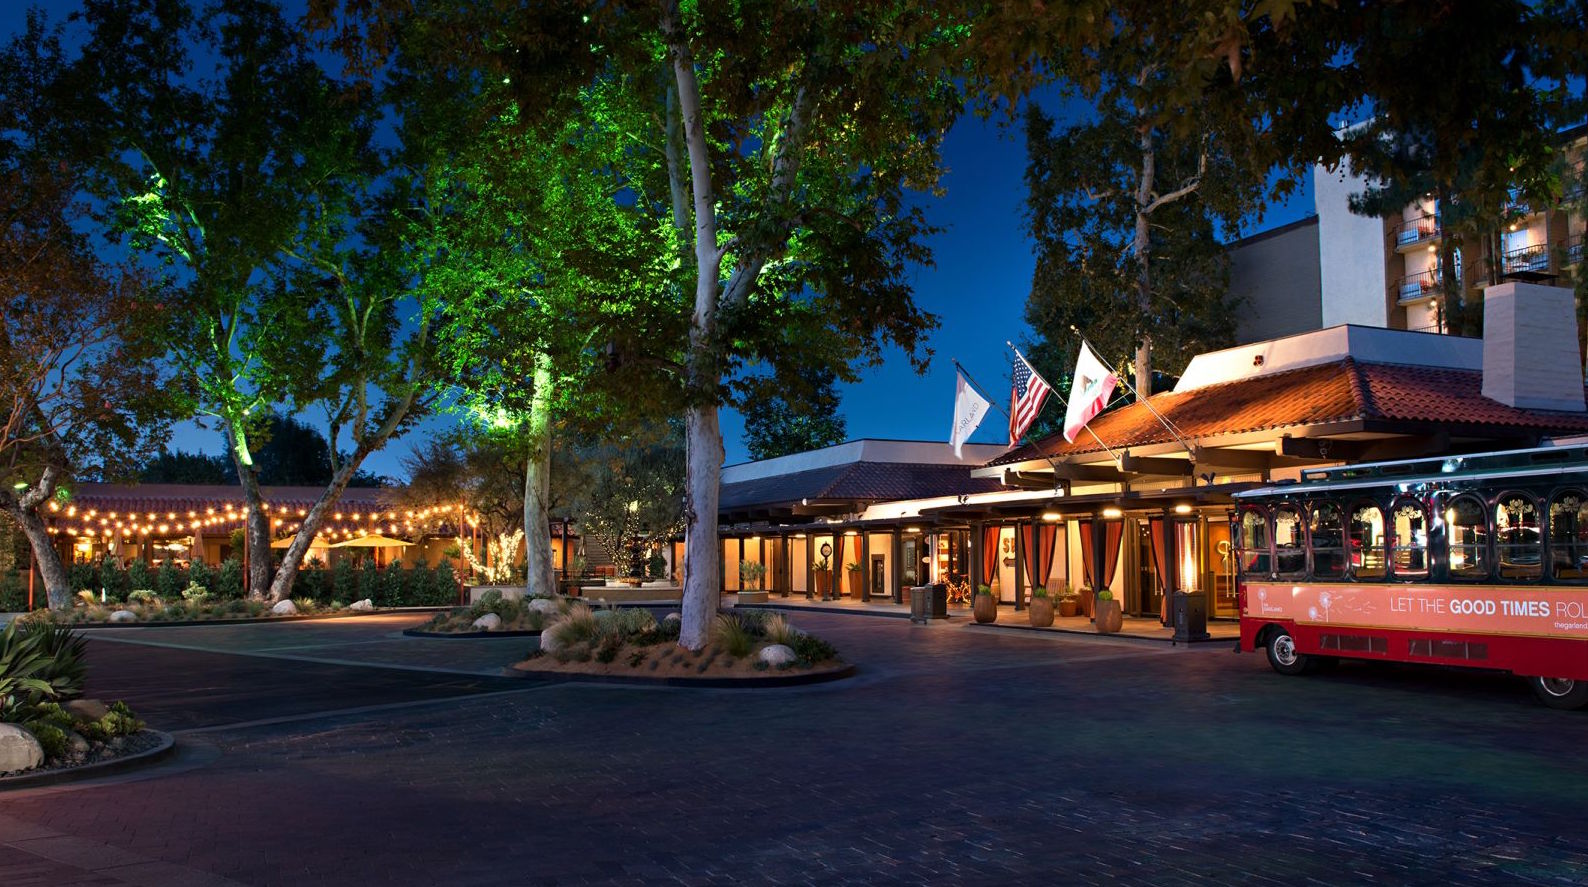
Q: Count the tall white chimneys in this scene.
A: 1